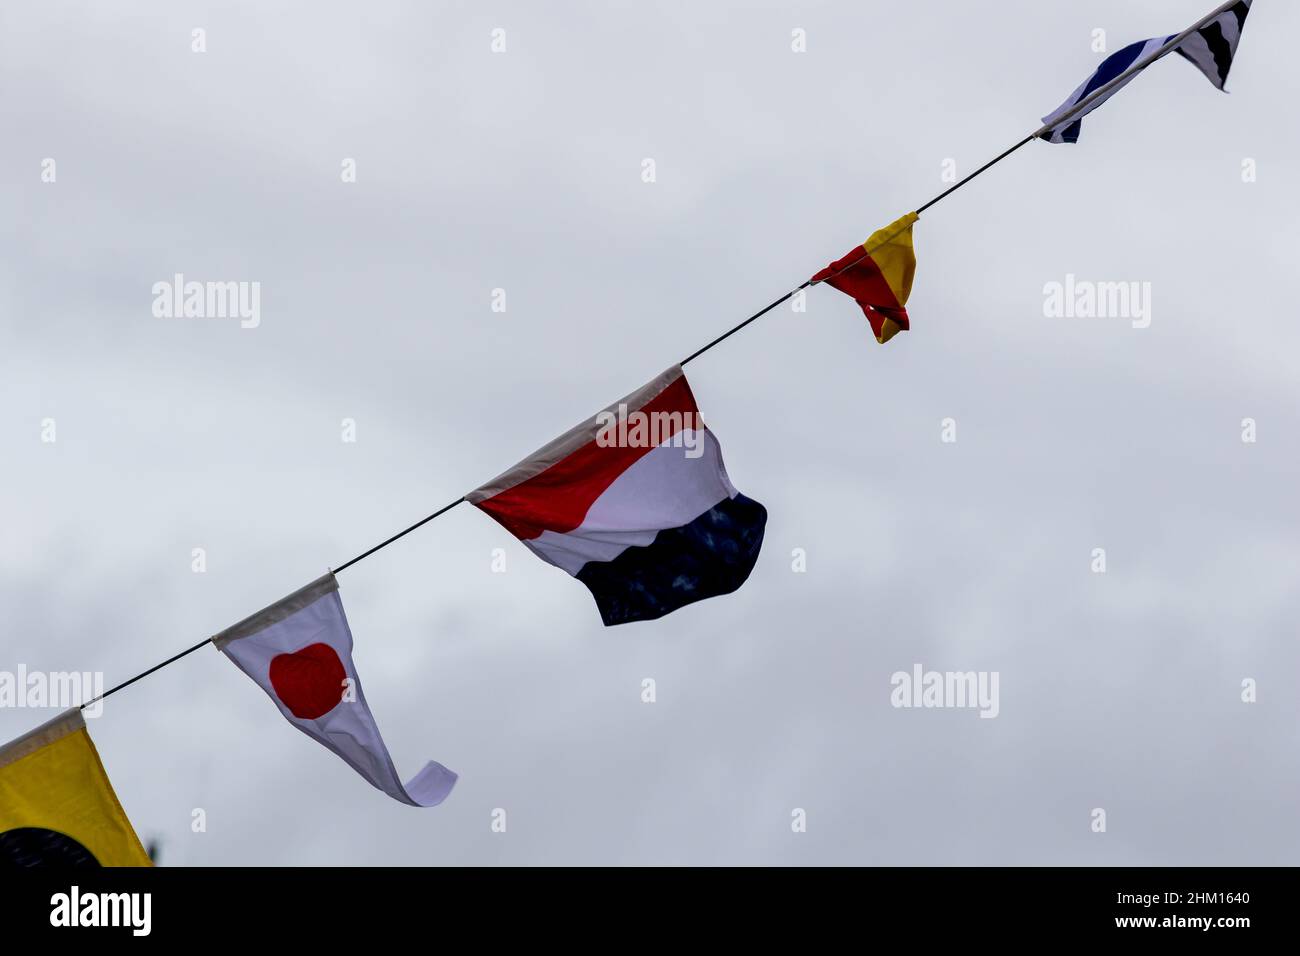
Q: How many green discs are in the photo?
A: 0